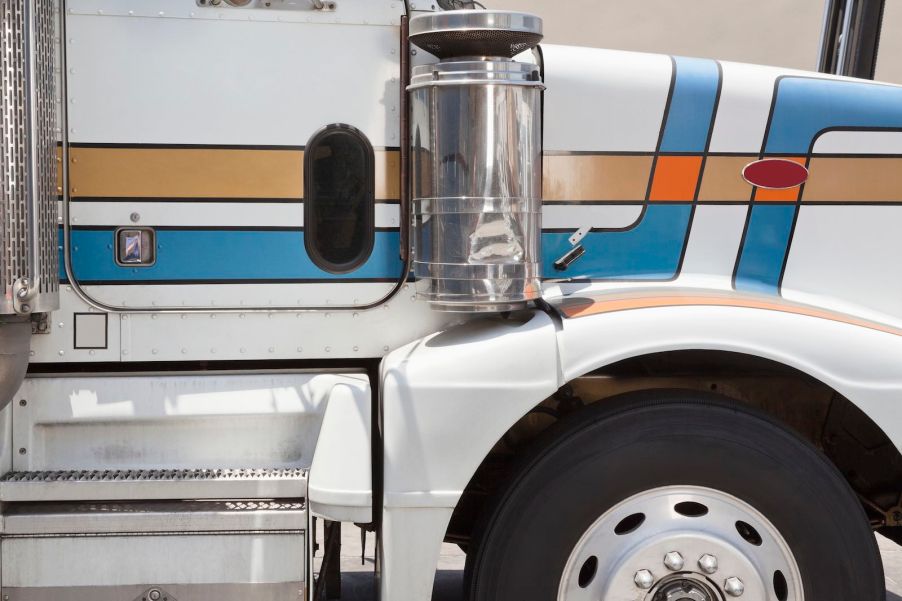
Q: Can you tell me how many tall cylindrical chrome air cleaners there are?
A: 1